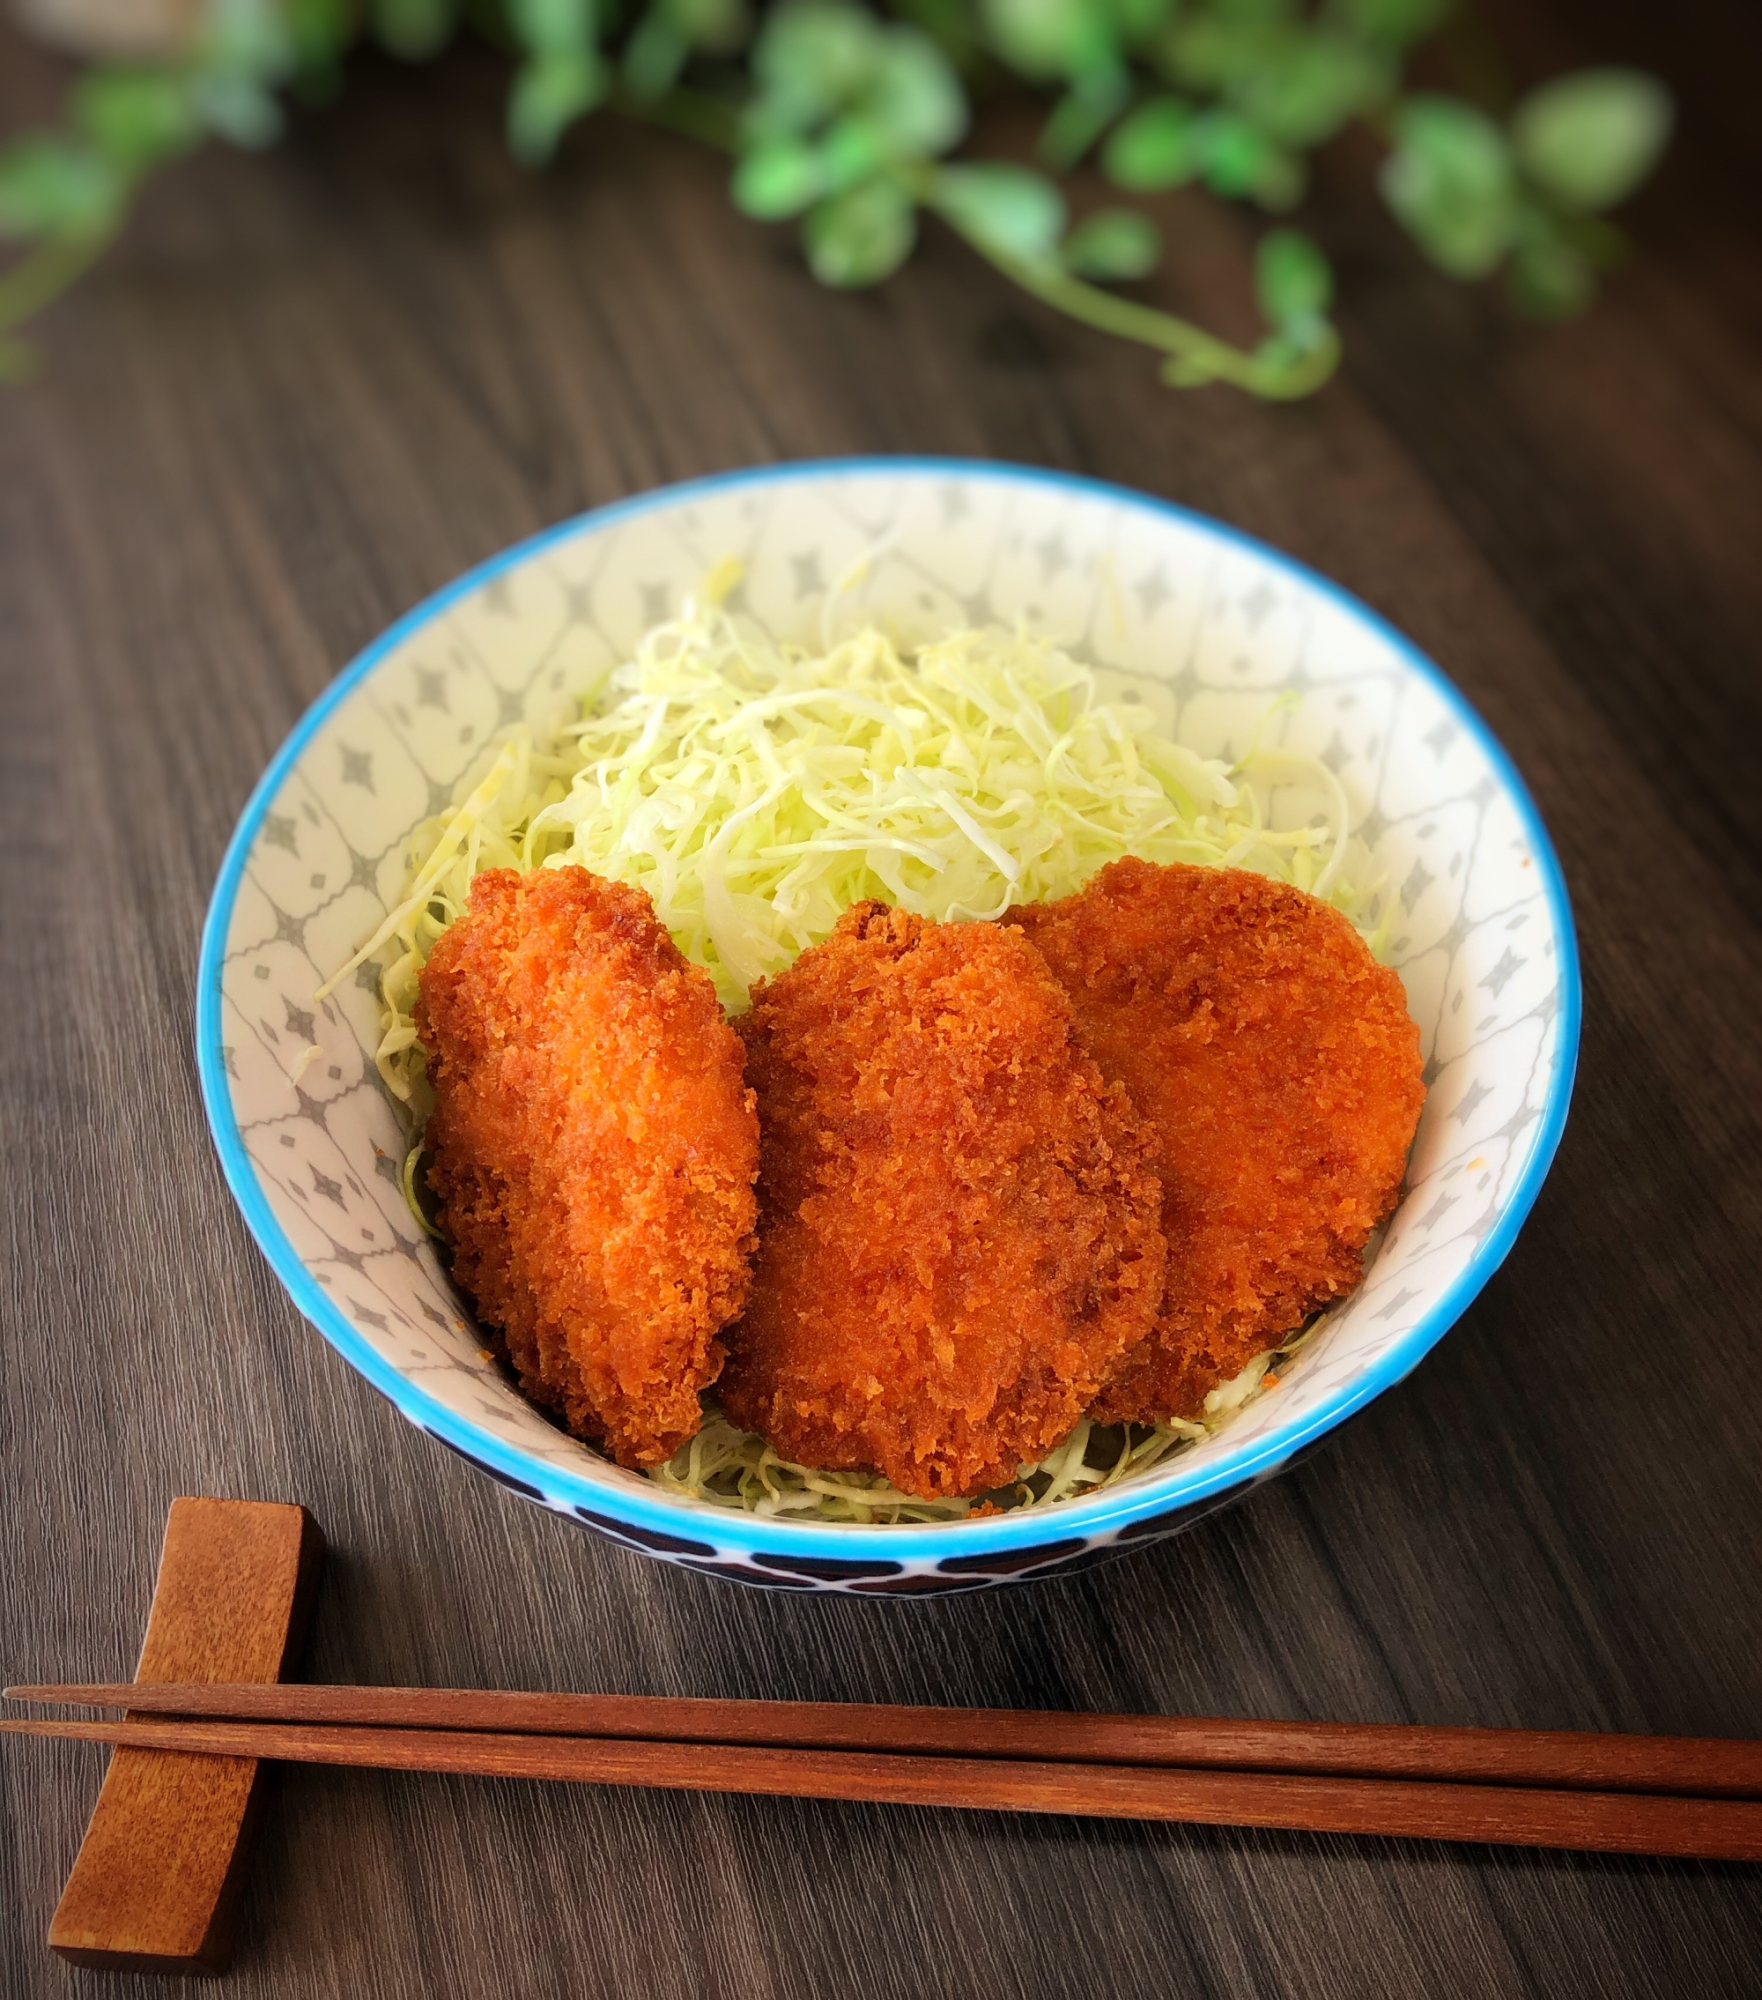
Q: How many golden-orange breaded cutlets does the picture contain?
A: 3